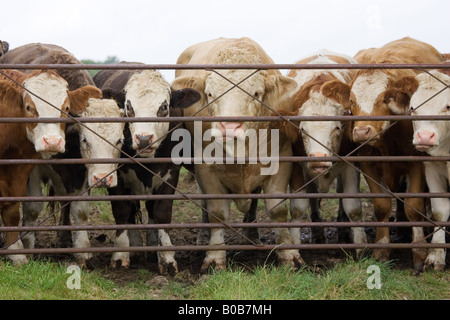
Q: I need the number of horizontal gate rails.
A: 6